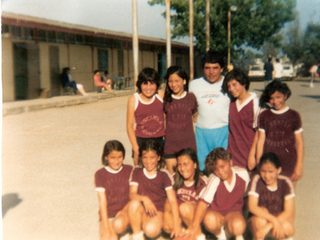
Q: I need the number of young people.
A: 9